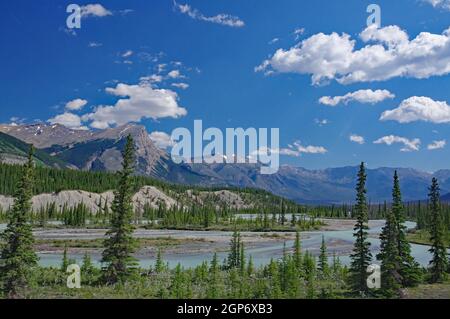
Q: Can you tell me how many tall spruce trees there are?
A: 5